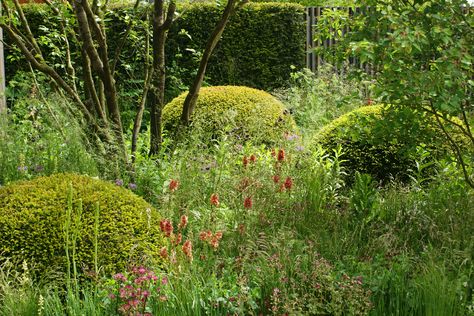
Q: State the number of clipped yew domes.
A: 3